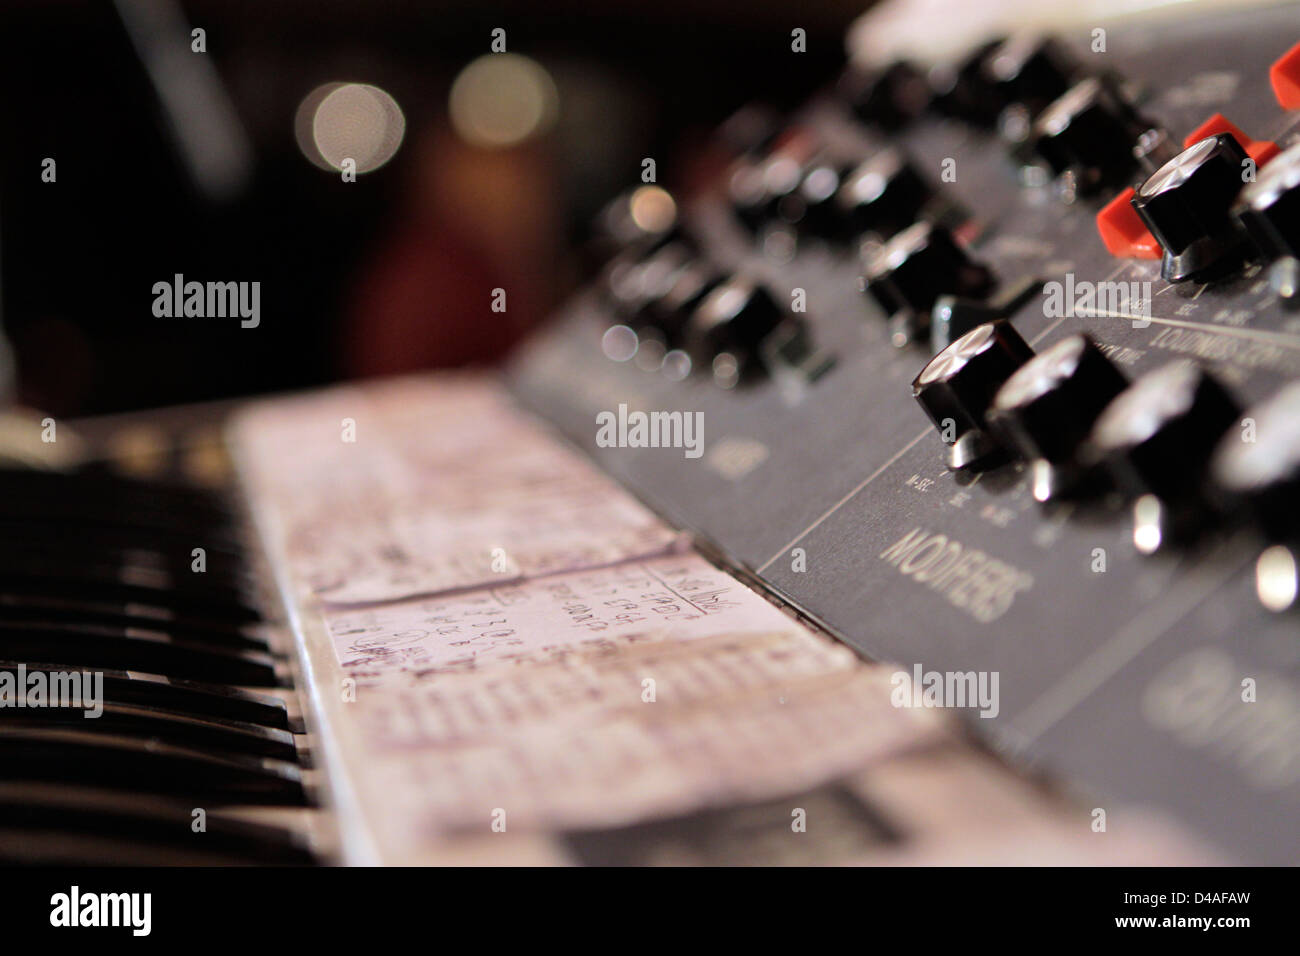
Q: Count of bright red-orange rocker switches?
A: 3